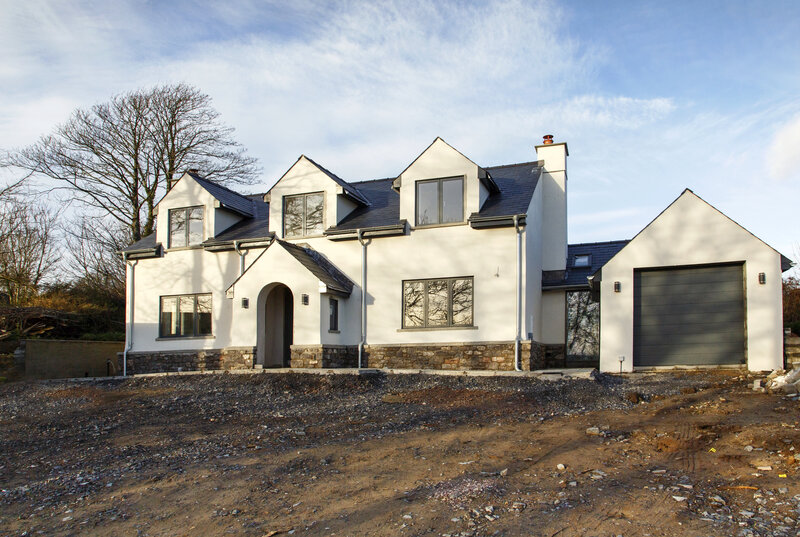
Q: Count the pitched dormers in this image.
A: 3